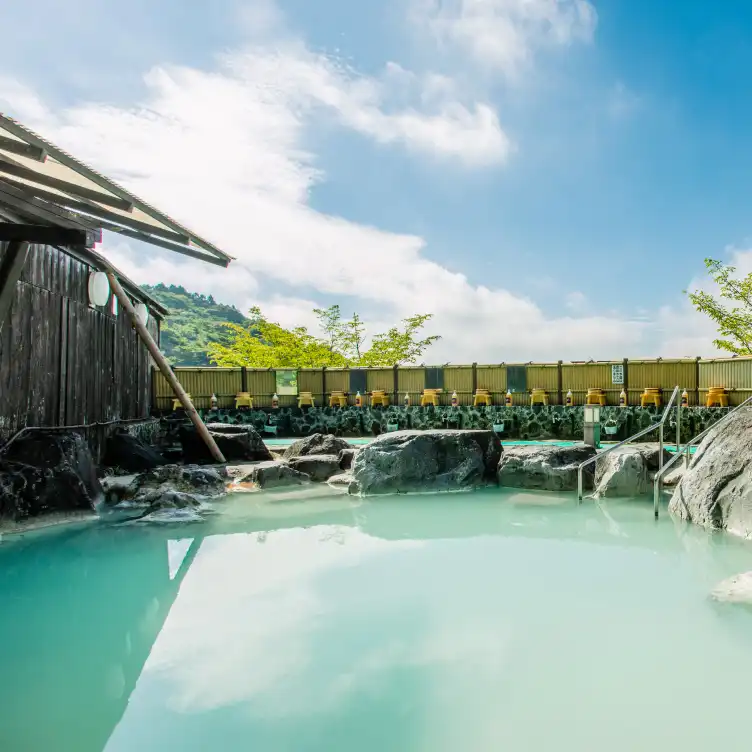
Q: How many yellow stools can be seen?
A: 11